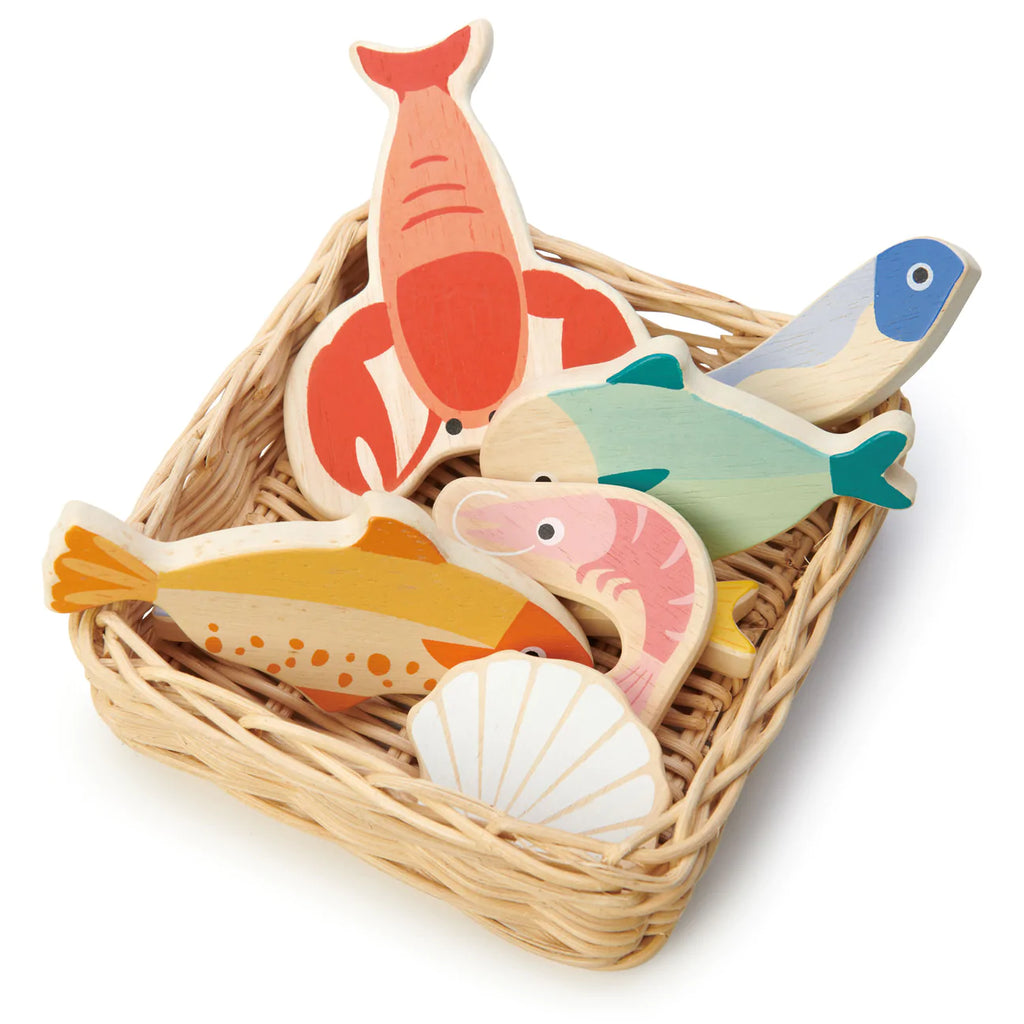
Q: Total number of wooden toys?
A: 7